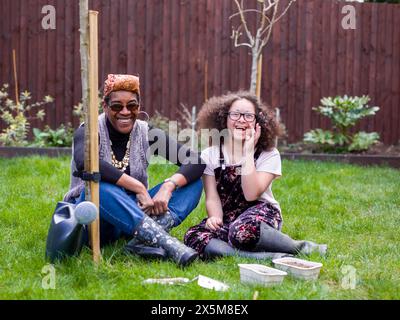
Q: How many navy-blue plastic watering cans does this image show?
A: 1